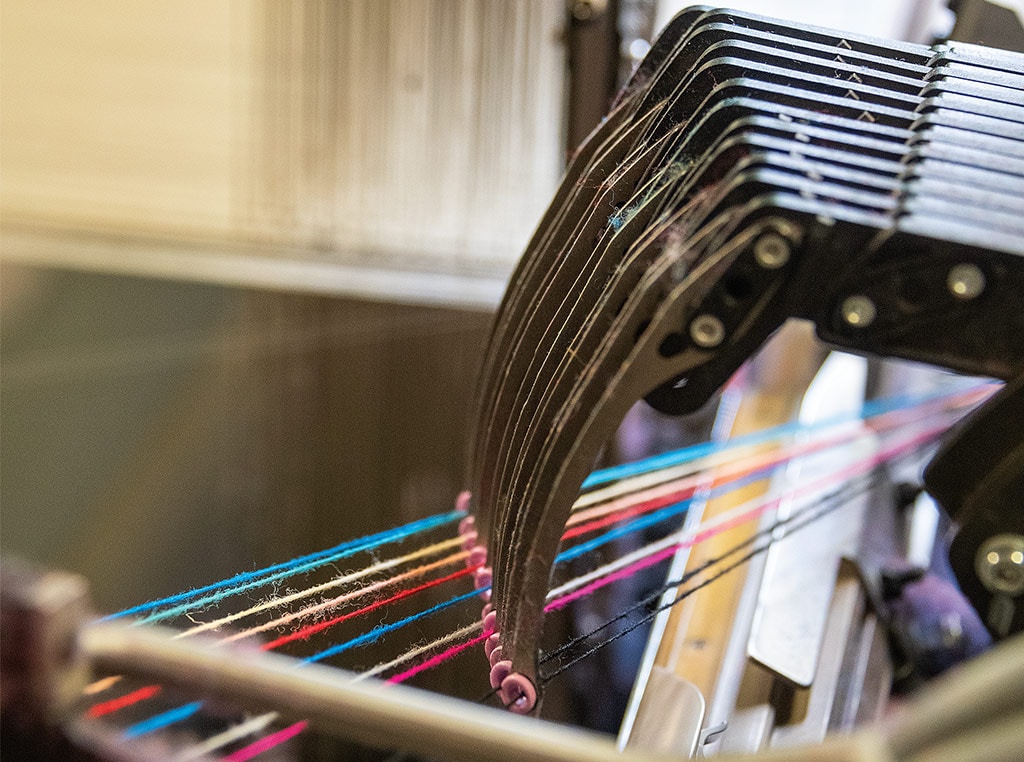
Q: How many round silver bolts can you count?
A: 5